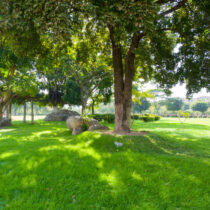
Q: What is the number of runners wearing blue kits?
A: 0